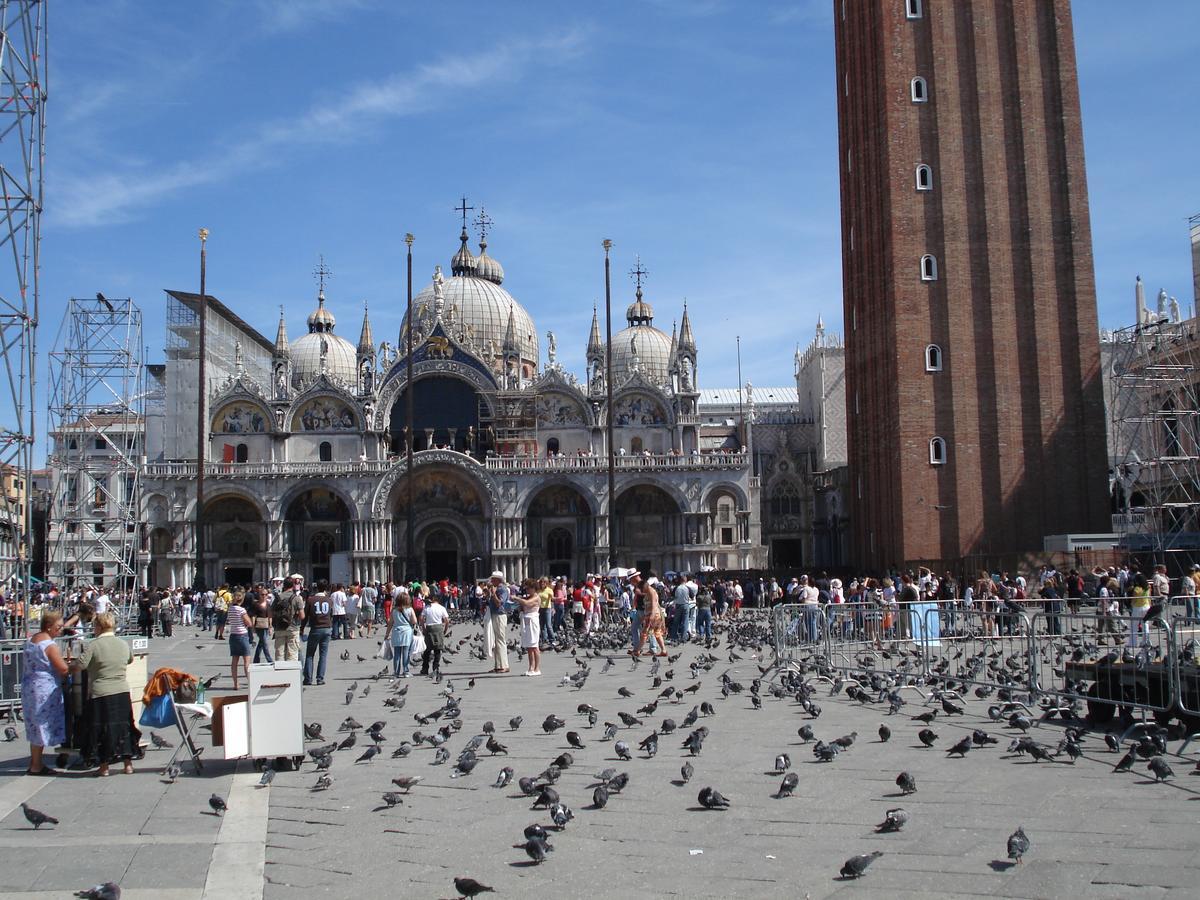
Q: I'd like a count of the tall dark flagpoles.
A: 3